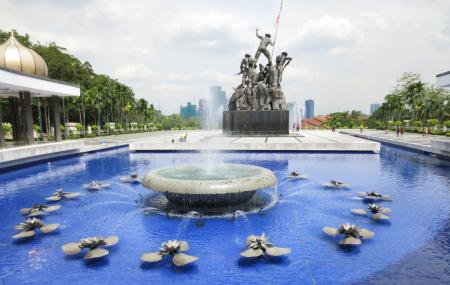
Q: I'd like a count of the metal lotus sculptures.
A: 13